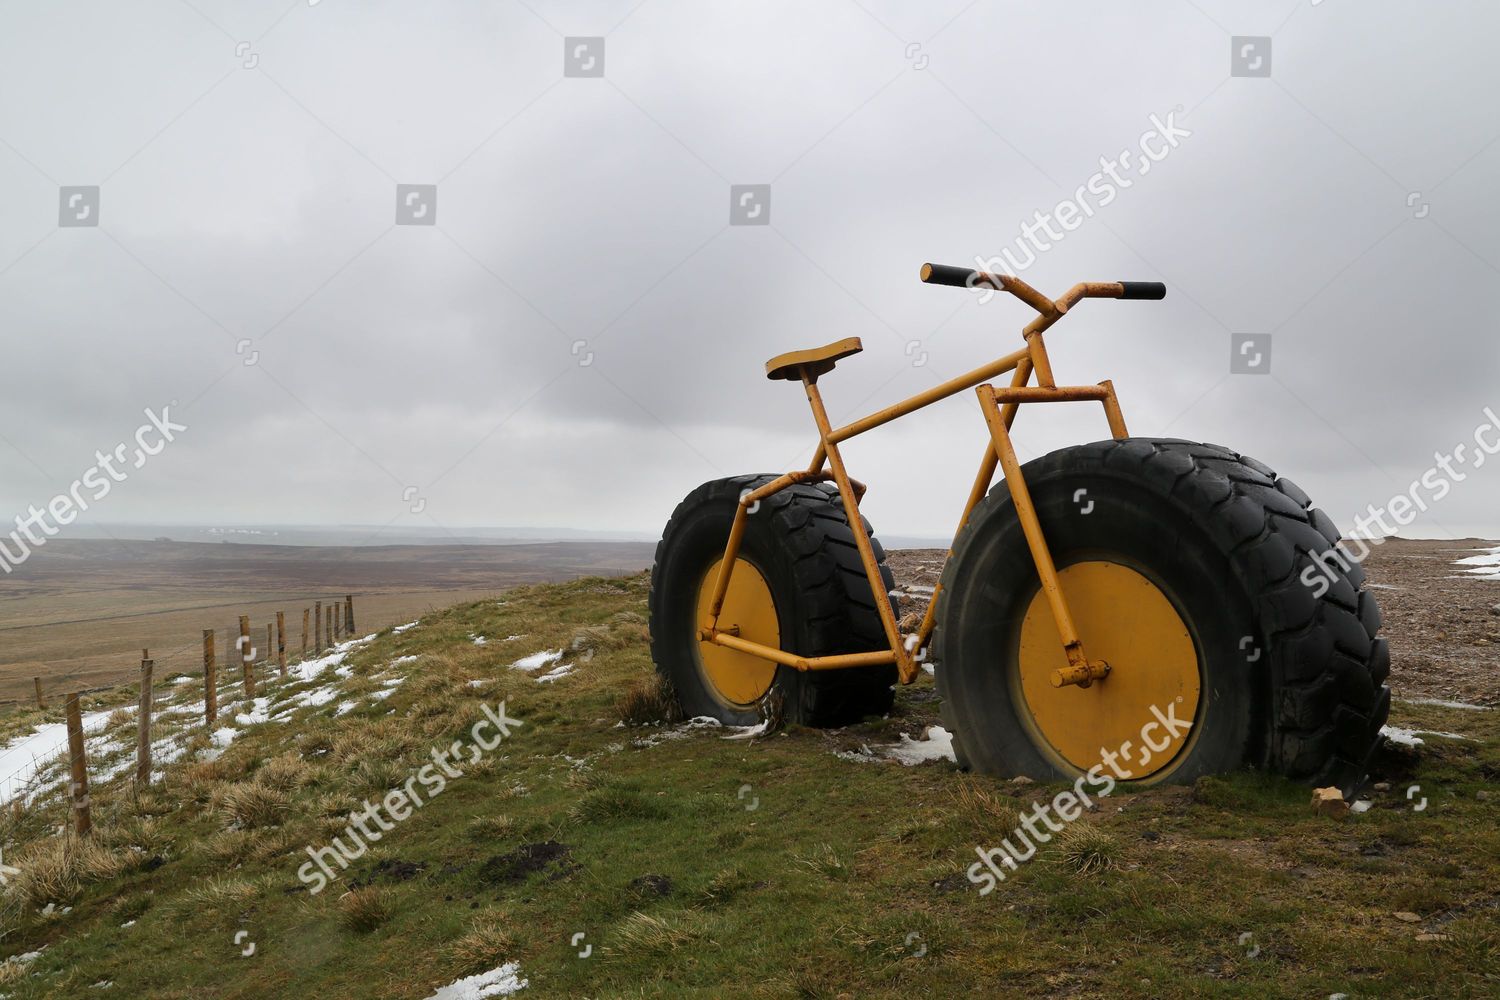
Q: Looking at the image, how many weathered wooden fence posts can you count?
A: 14